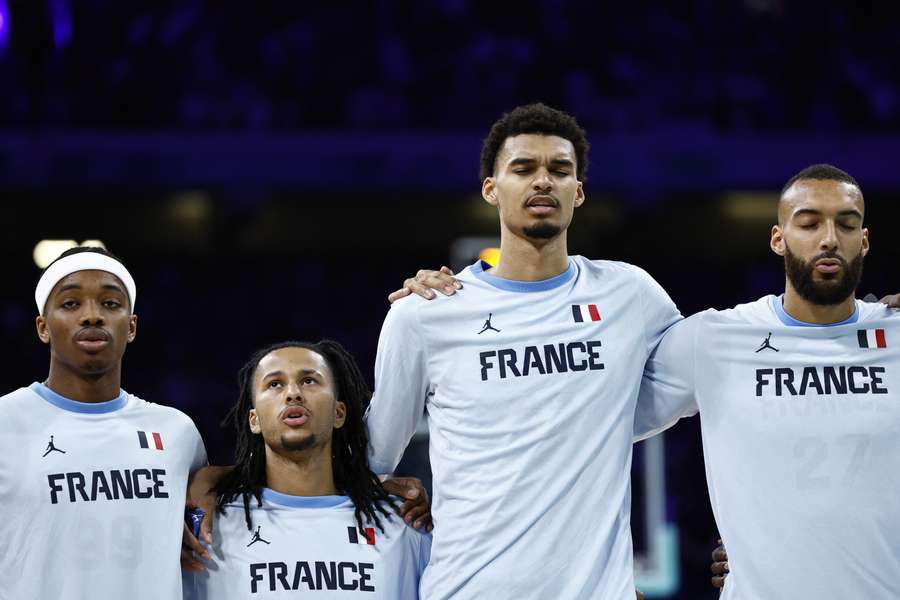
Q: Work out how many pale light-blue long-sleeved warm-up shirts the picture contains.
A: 4